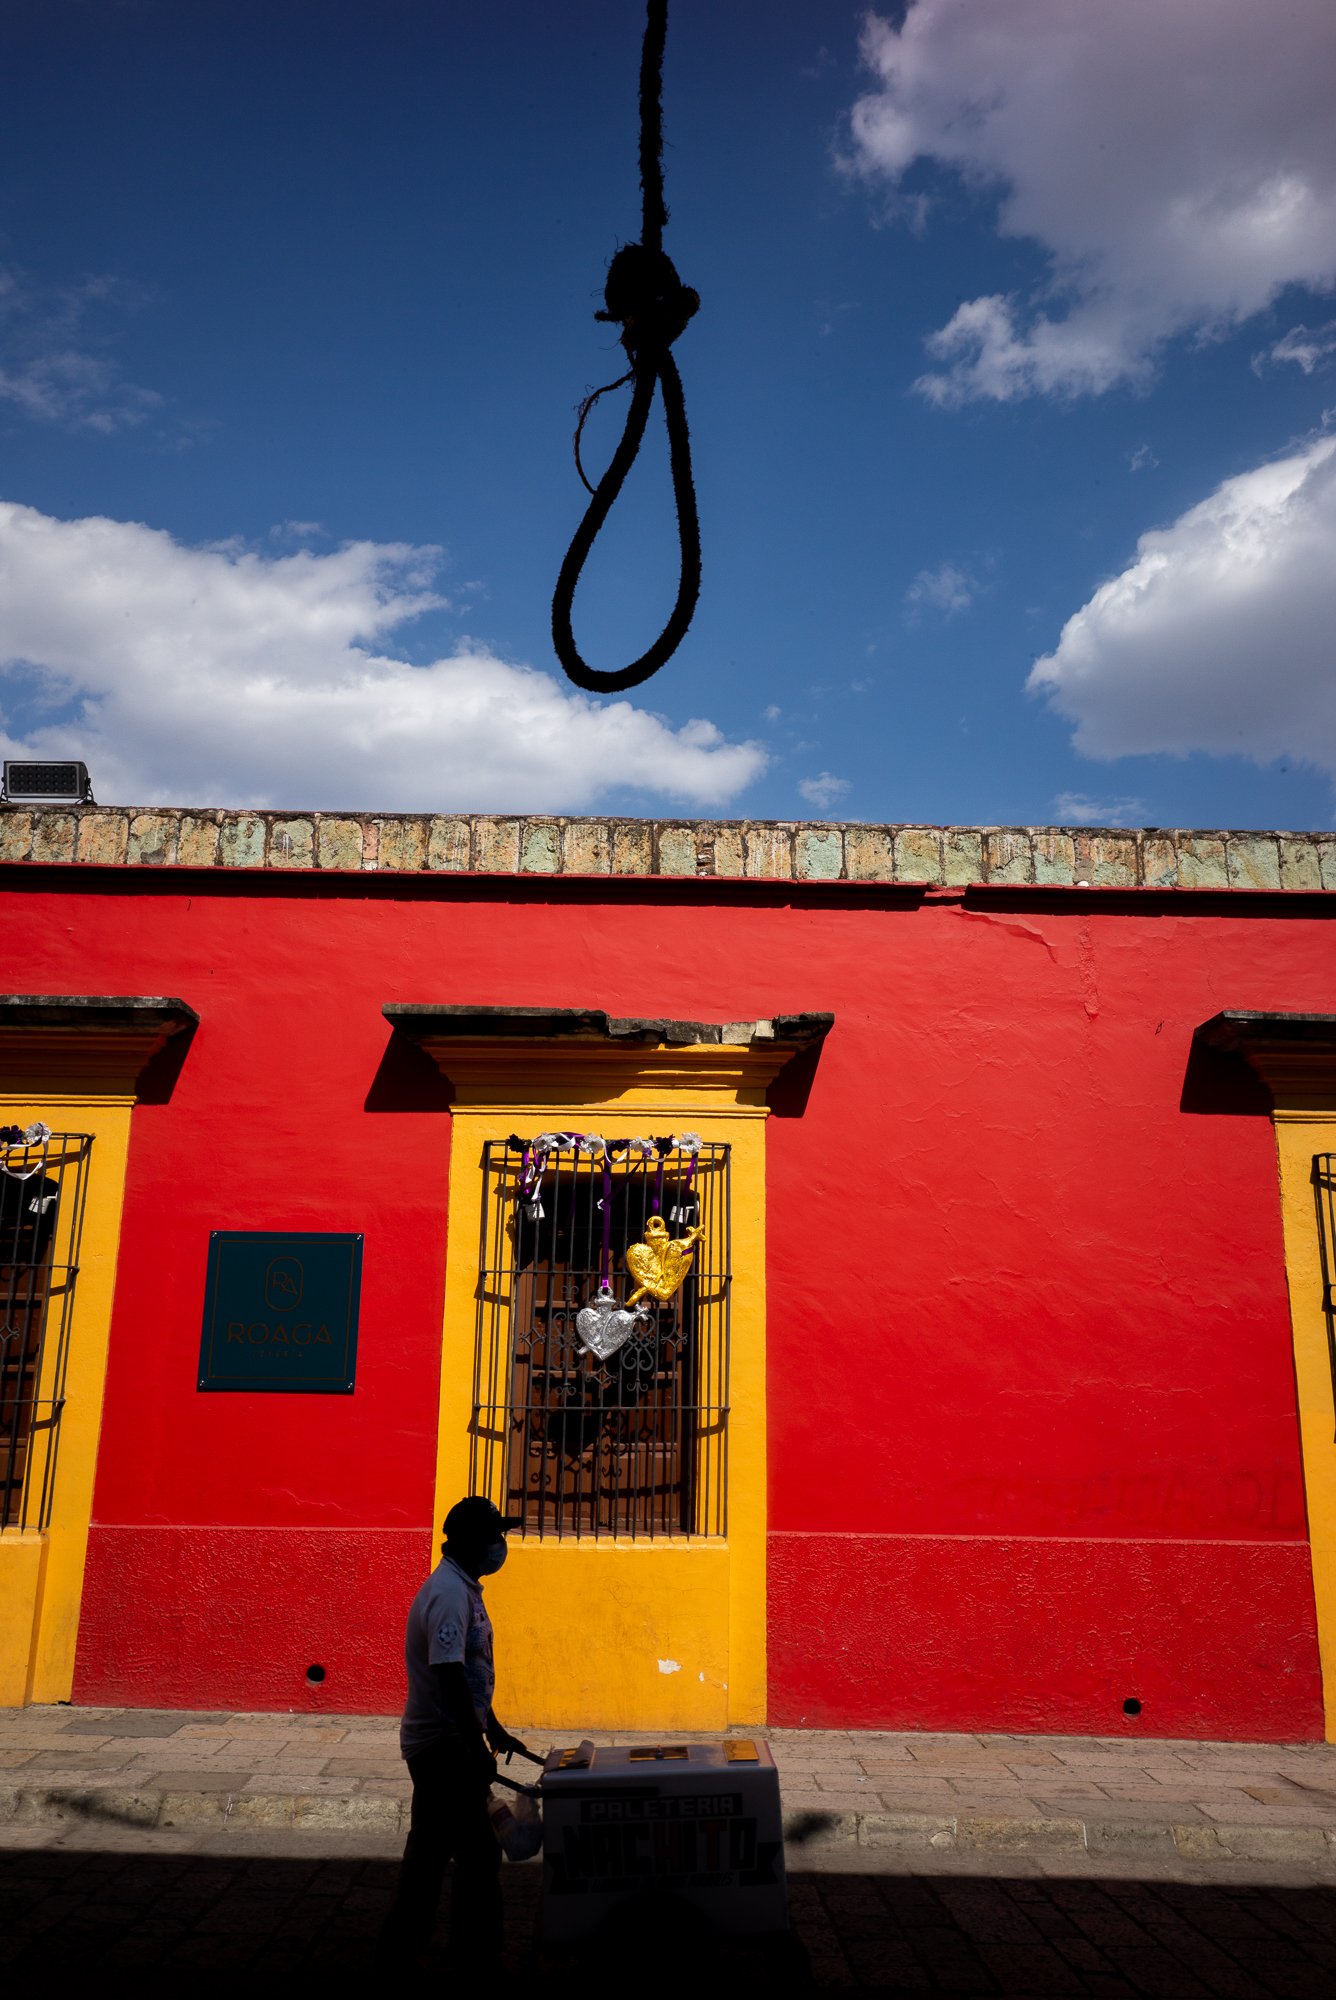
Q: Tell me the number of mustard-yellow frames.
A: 3